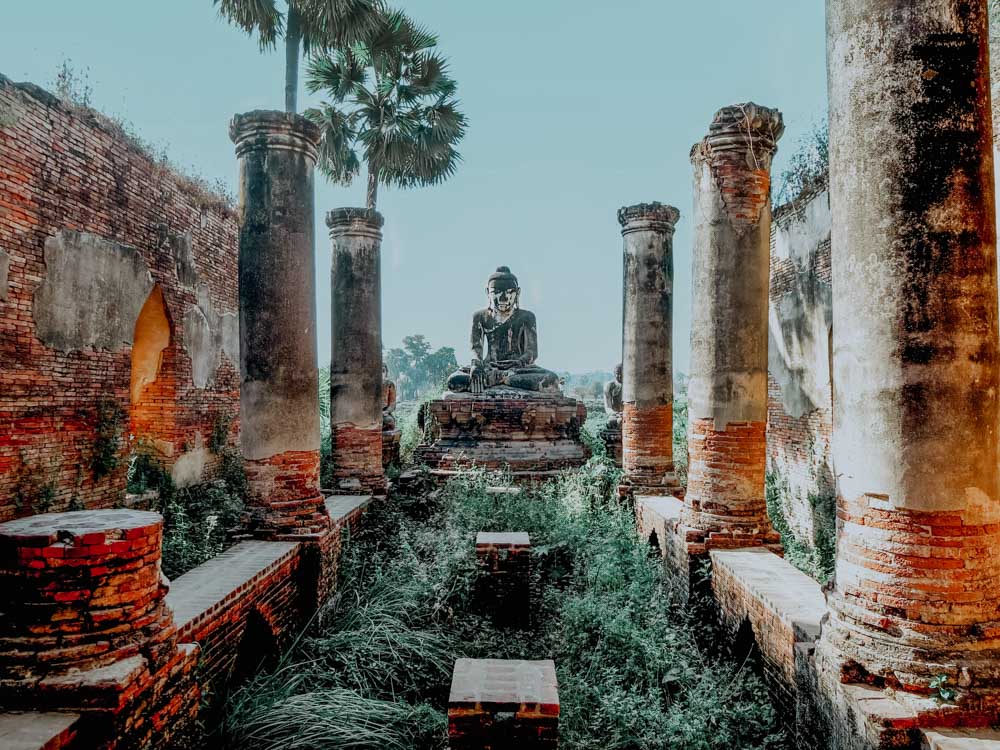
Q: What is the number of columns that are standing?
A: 5